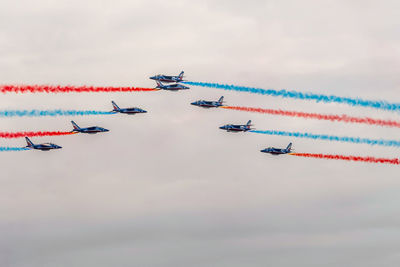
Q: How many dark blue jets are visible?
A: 8